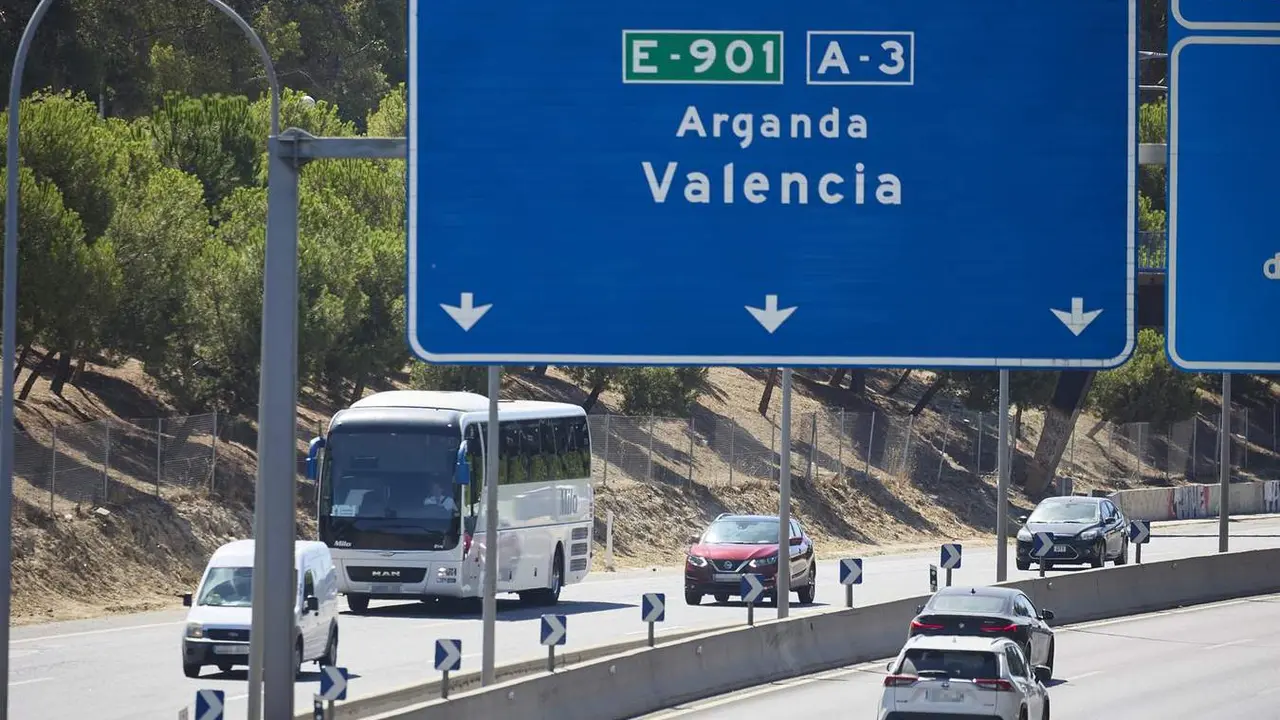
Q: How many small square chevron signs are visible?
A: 10